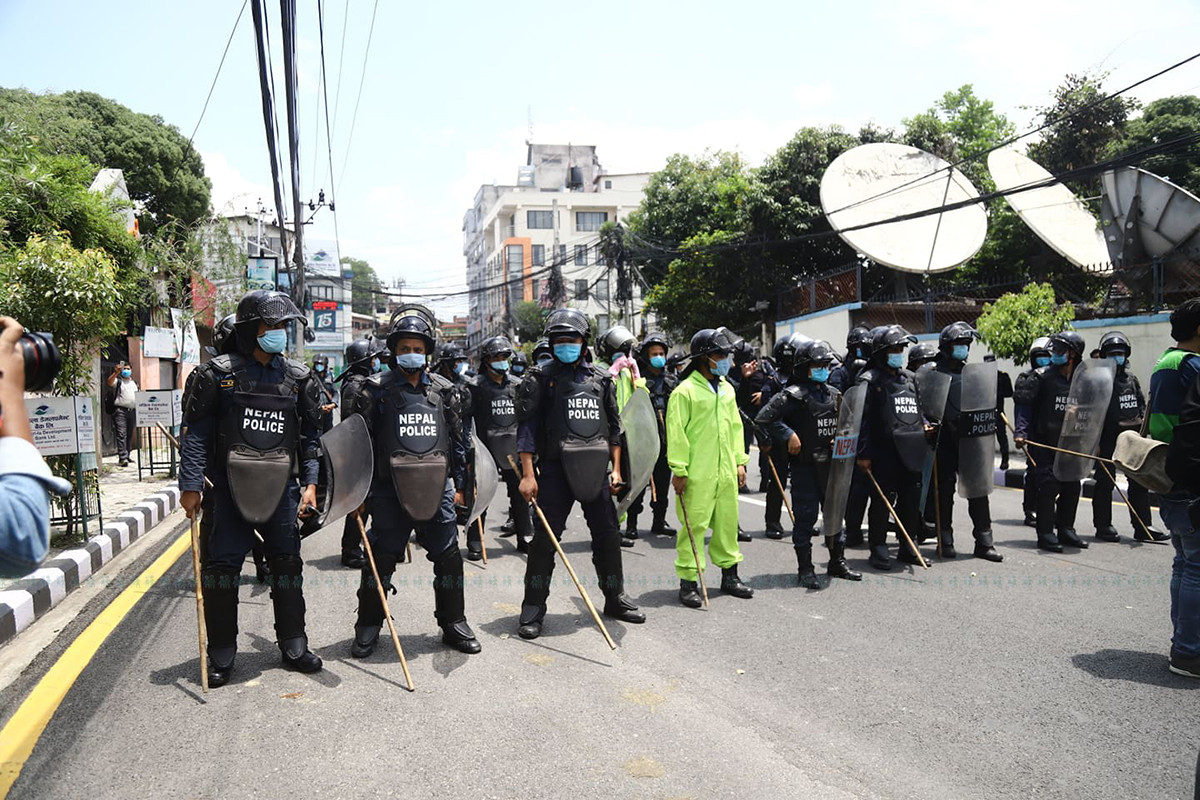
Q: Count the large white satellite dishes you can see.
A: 3